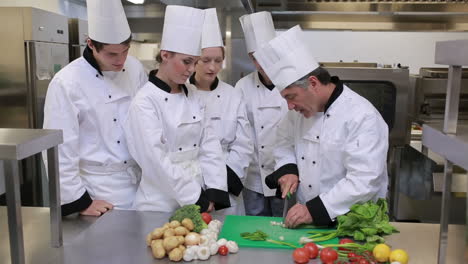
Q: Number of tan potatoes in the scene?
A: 11